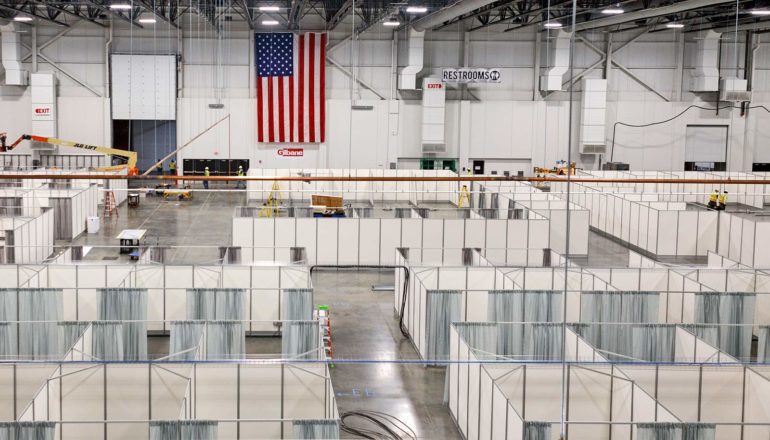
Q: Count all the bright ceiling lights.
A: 11